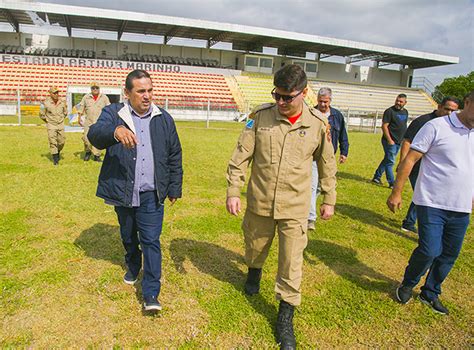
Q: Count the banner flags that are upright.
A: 0